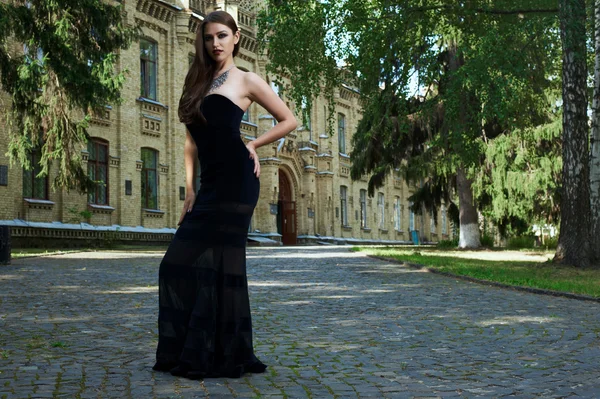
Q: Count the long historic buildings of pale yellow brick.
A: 1